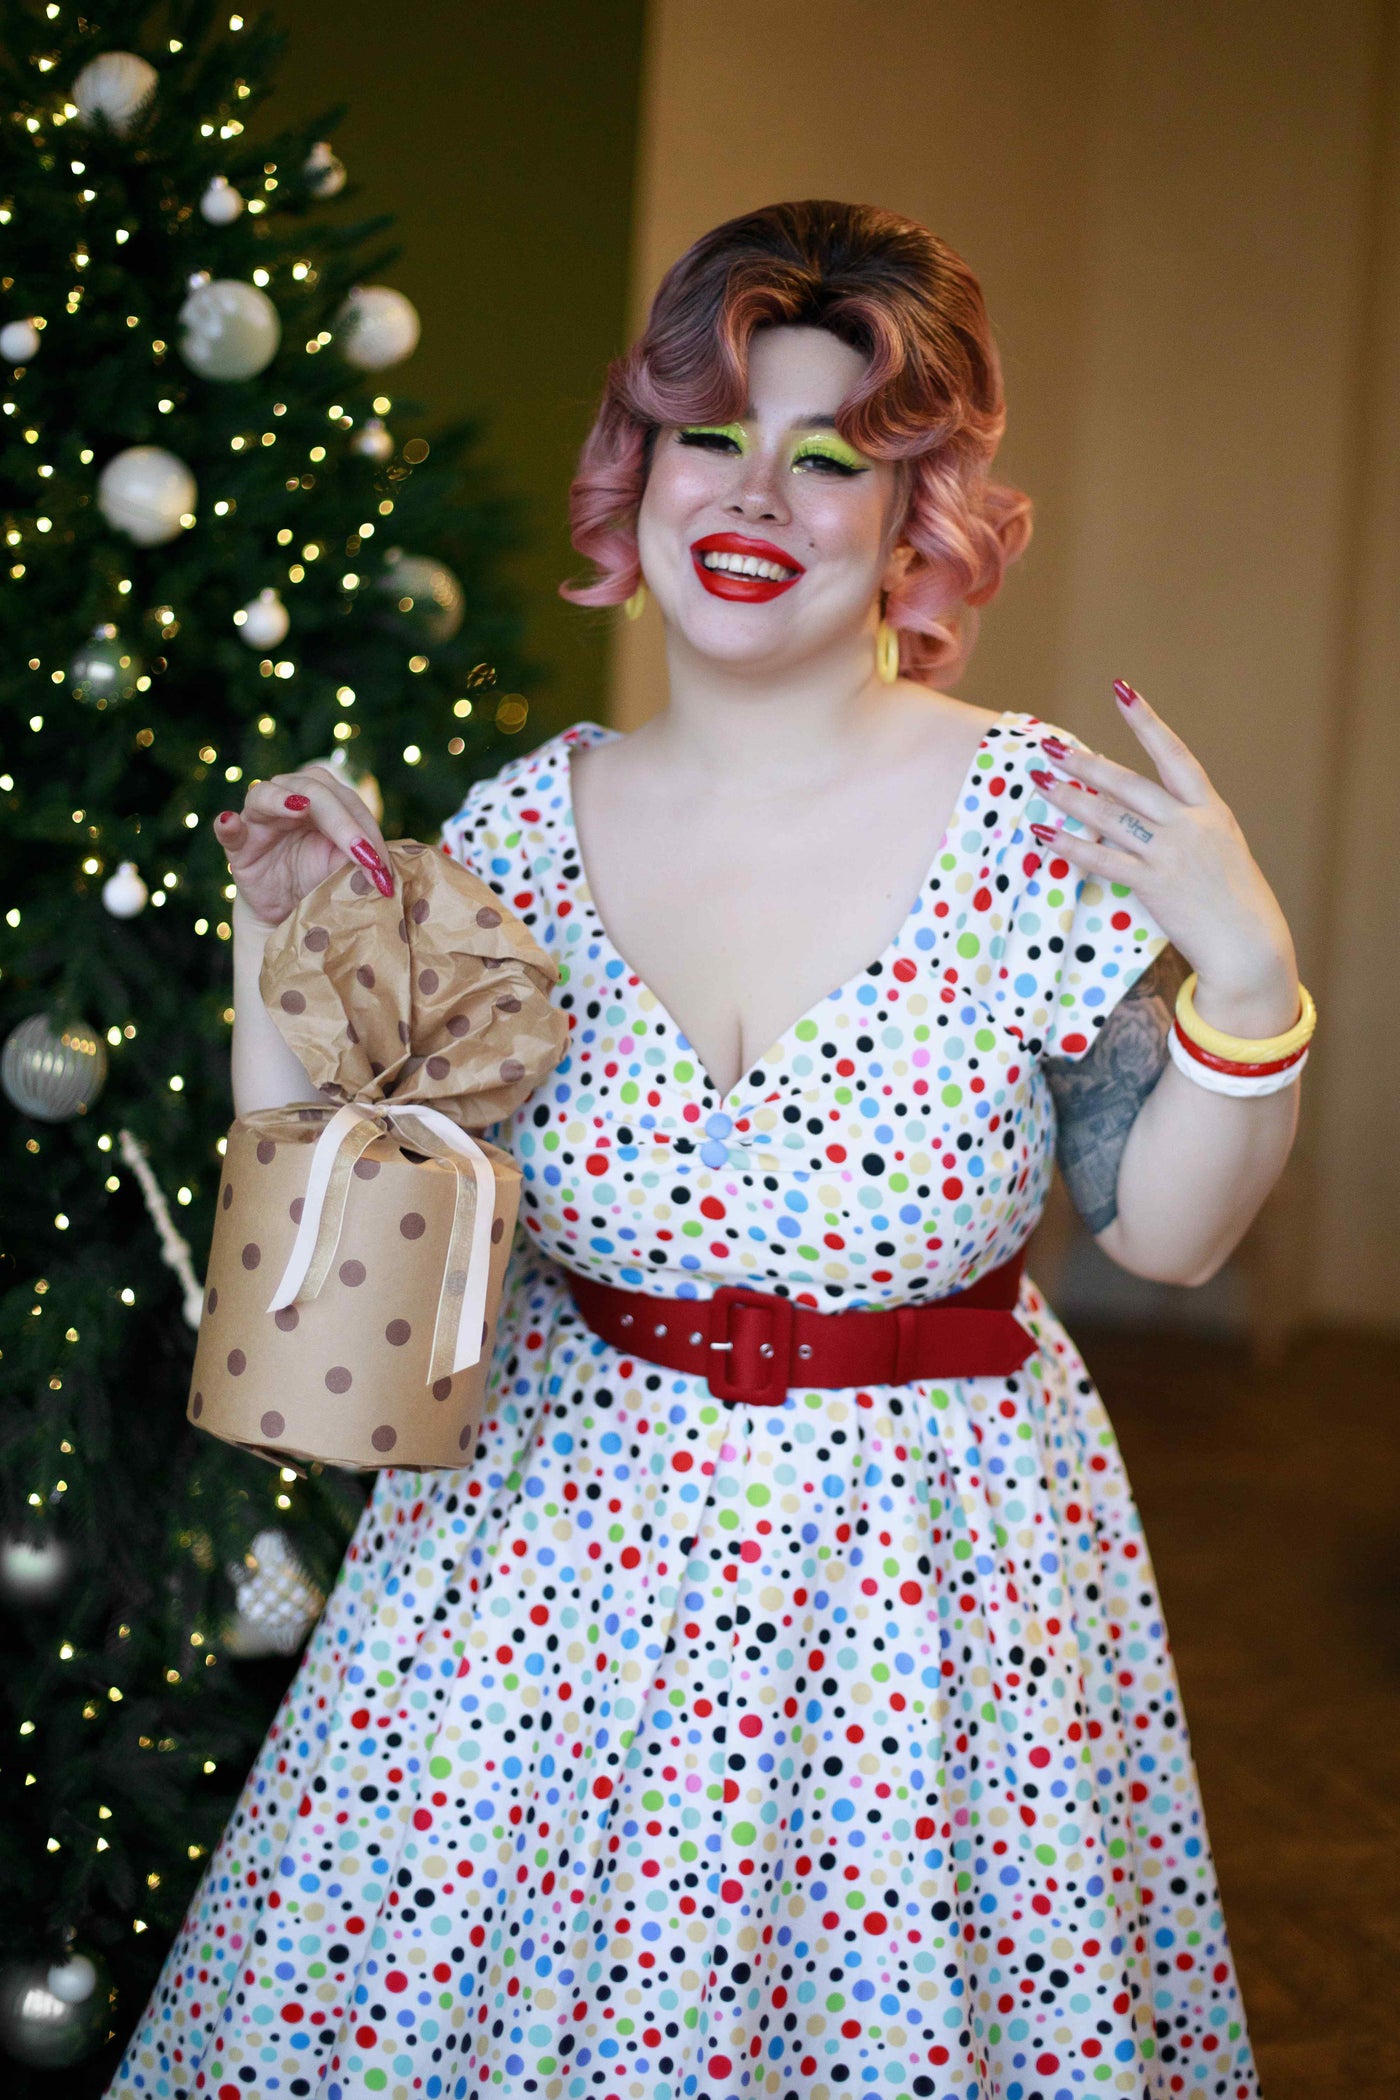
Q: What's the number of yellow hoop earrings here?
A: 2